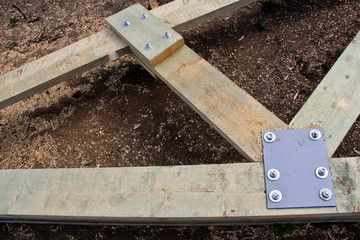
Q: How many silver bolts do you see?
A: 10